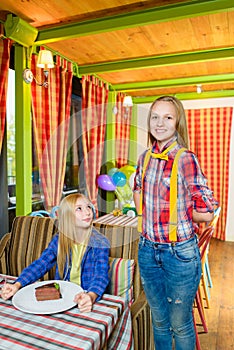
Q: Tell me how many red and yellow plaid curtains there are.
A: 5